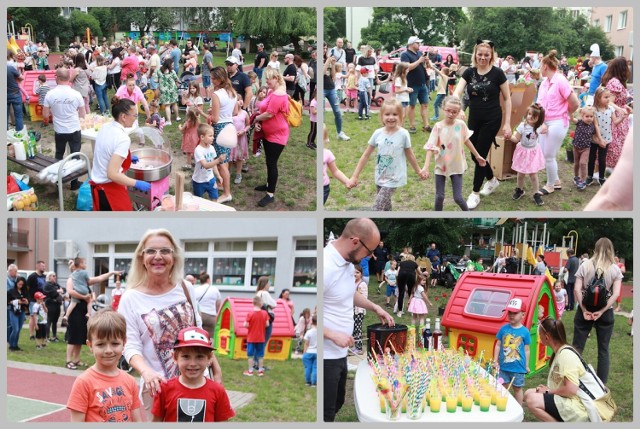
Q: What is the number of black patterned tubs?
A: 1